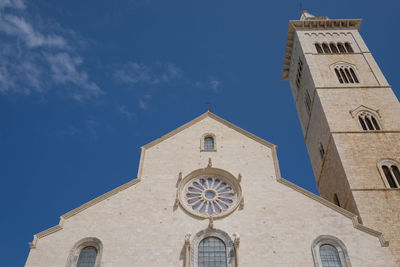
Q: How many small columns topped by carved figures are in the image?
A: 2